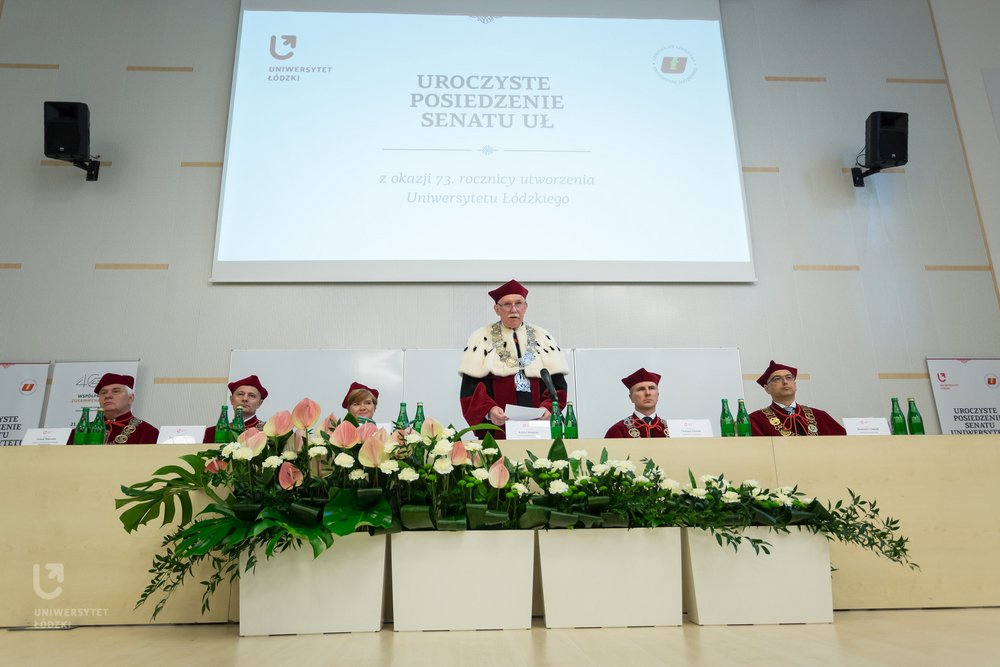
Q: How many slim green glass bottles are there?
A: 12